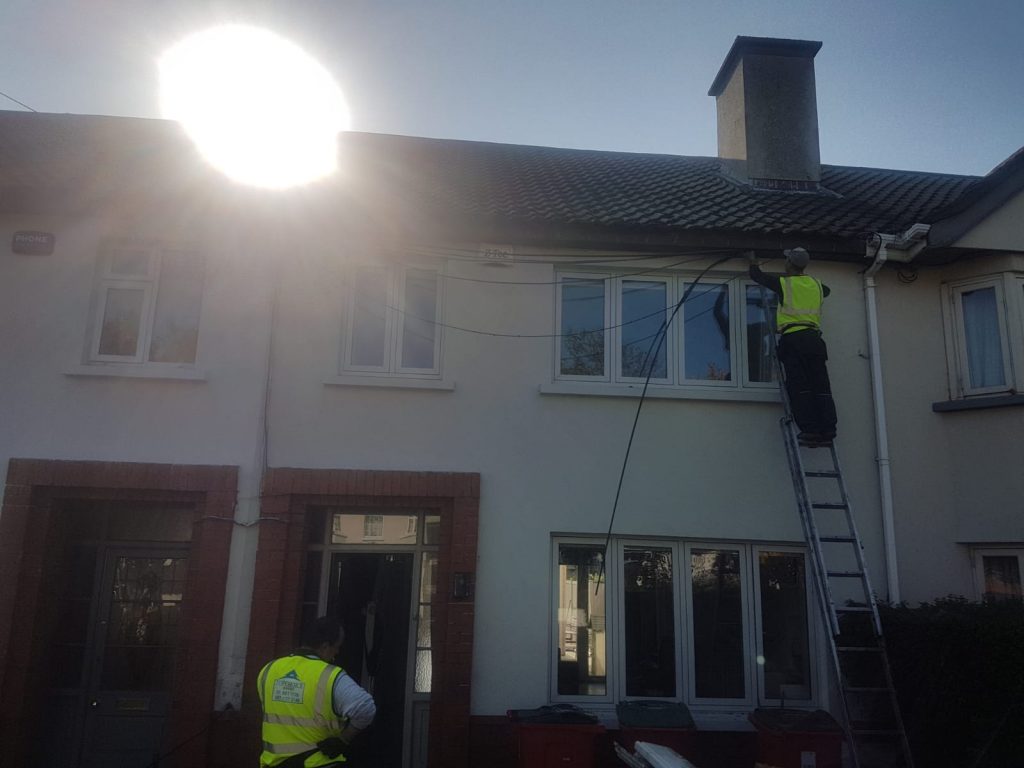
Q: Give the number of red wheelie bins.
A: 3